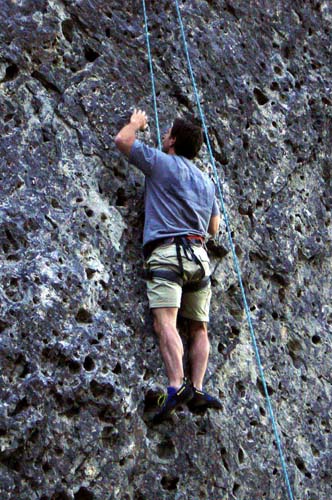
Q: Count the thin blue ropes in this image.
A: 2